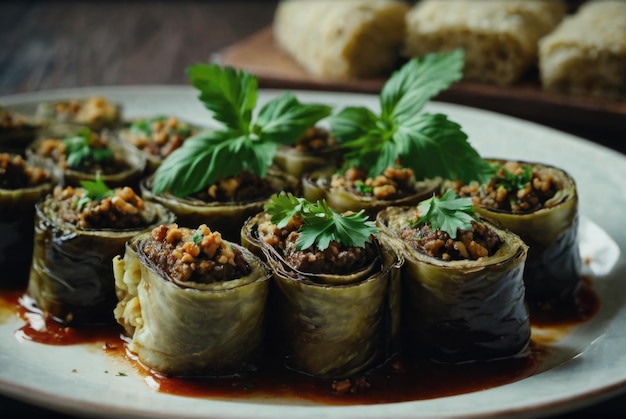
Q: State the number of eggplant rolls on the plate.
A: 13